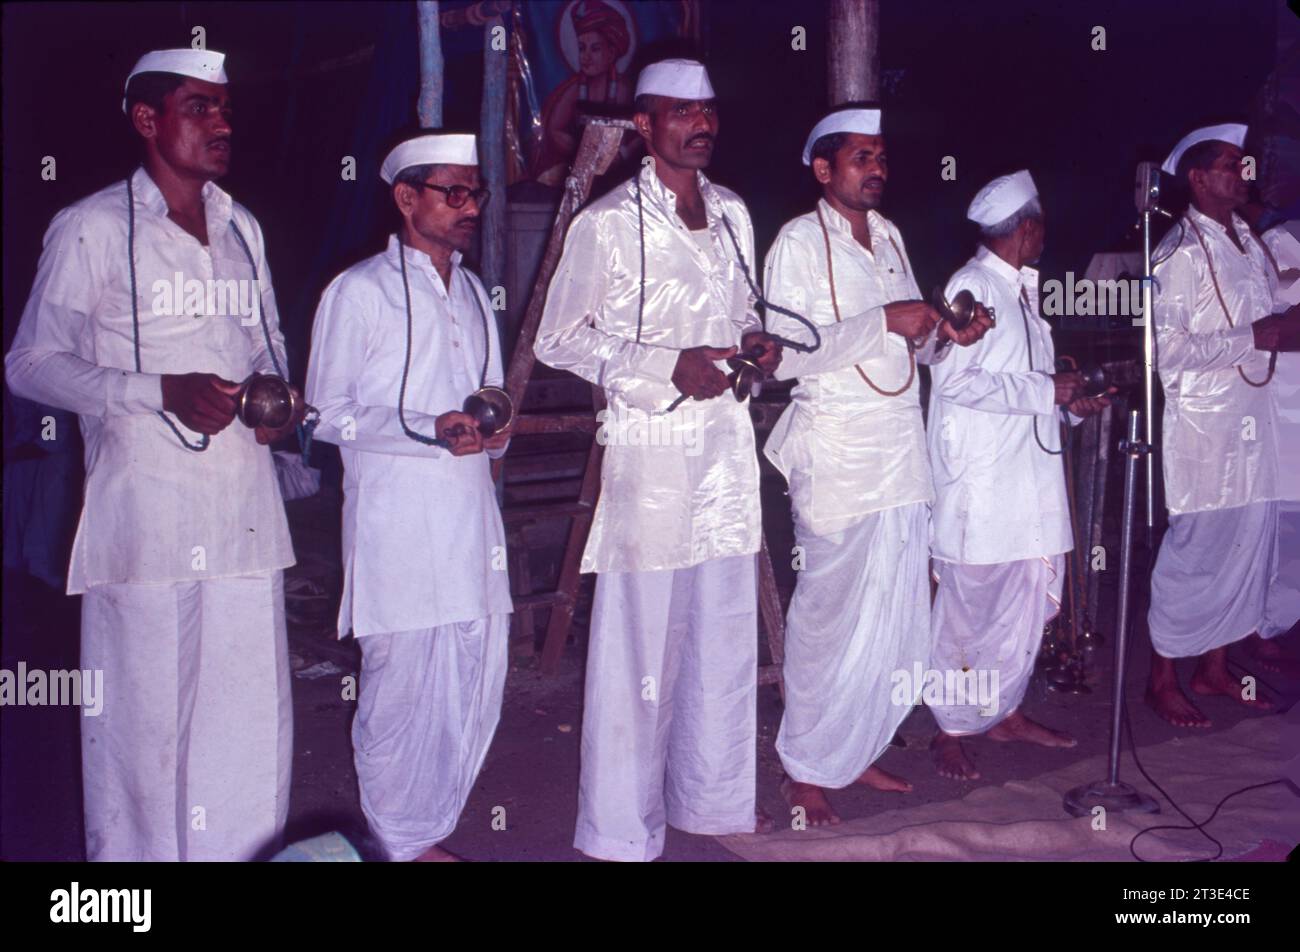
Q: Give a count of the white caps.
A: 6